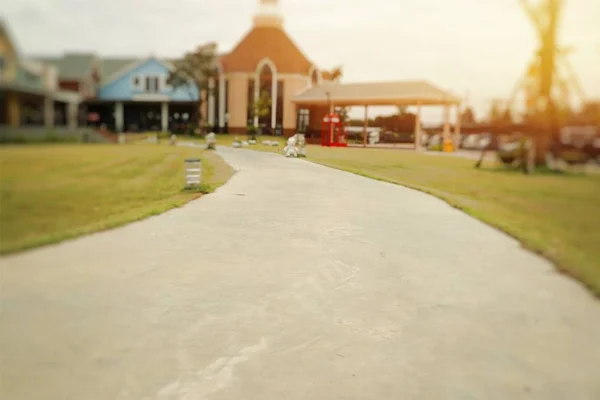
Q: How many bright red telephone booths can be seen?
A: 1